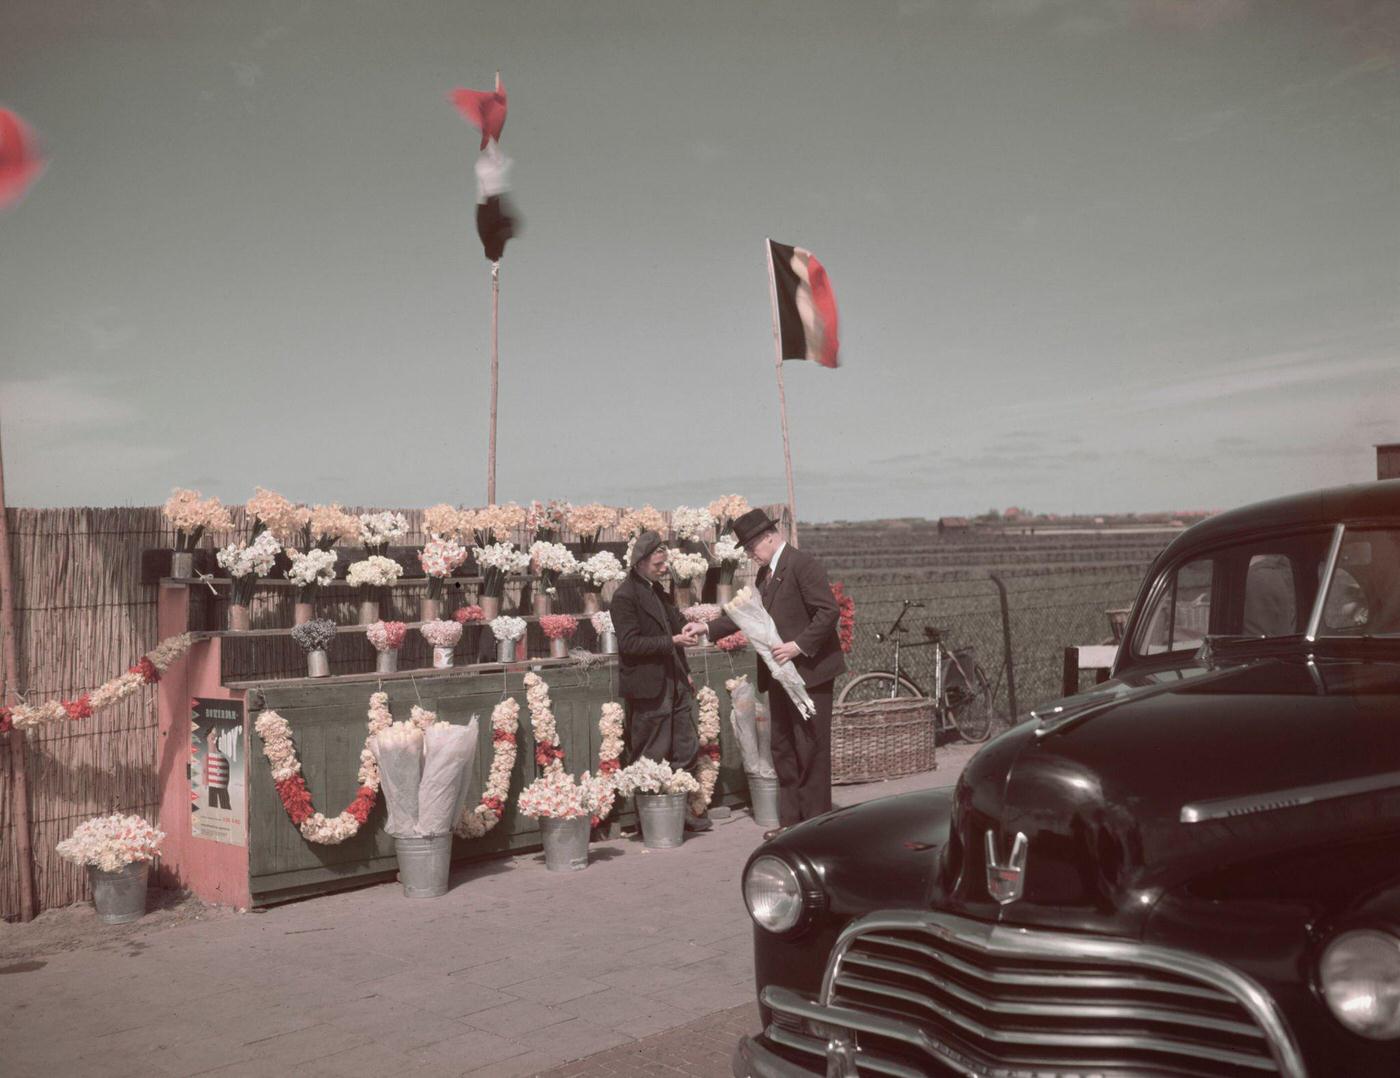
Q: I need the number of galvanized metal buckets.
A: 5